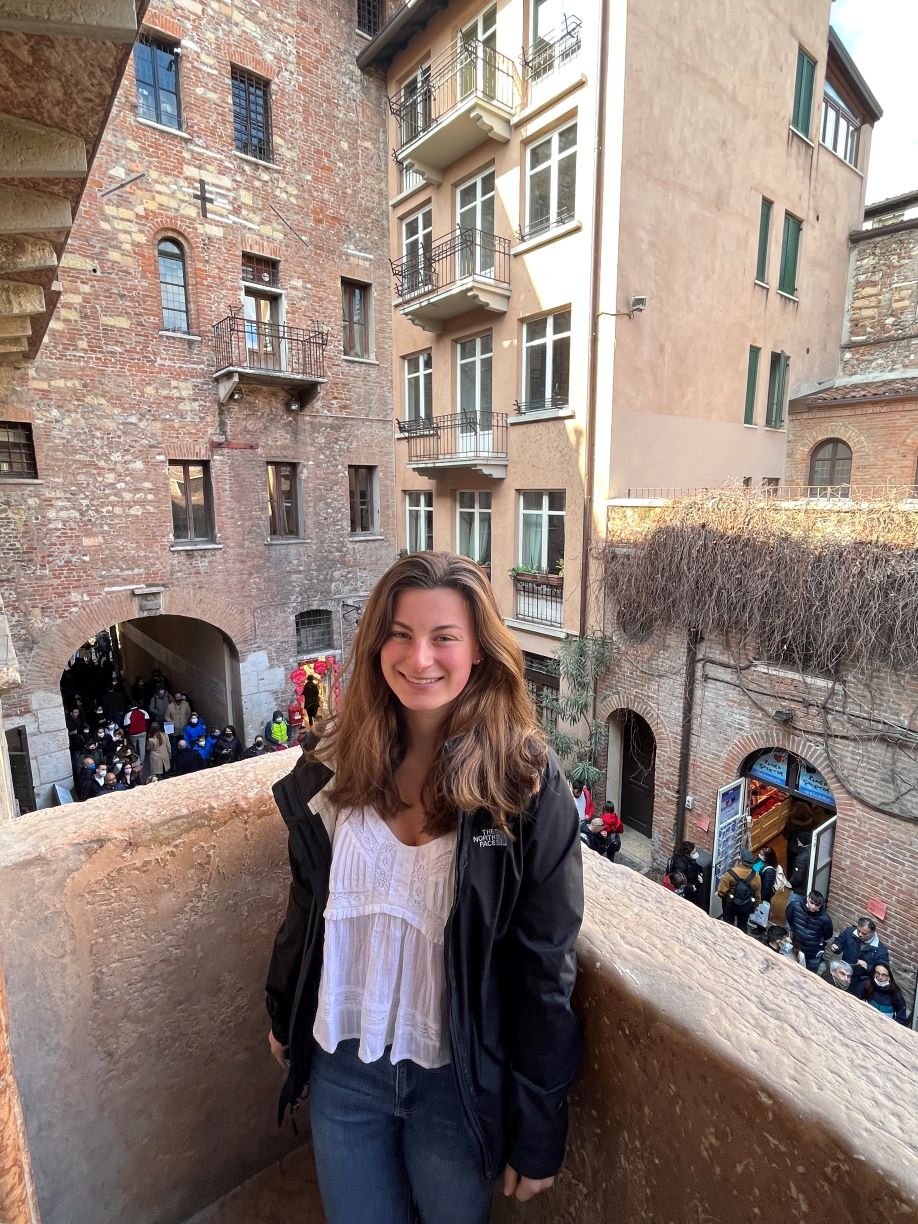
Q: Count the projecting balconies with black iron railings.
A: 4